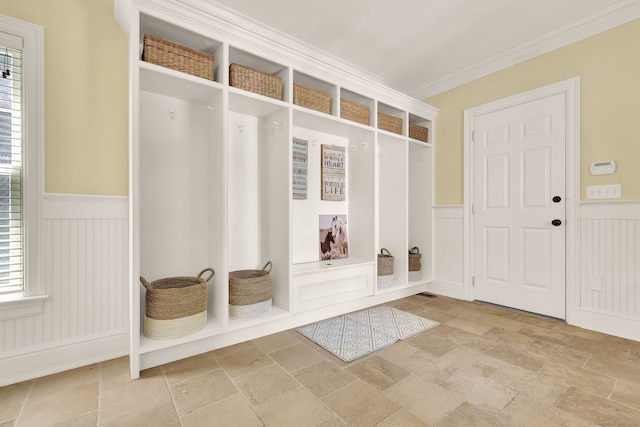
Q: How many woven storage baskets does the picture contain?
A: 10